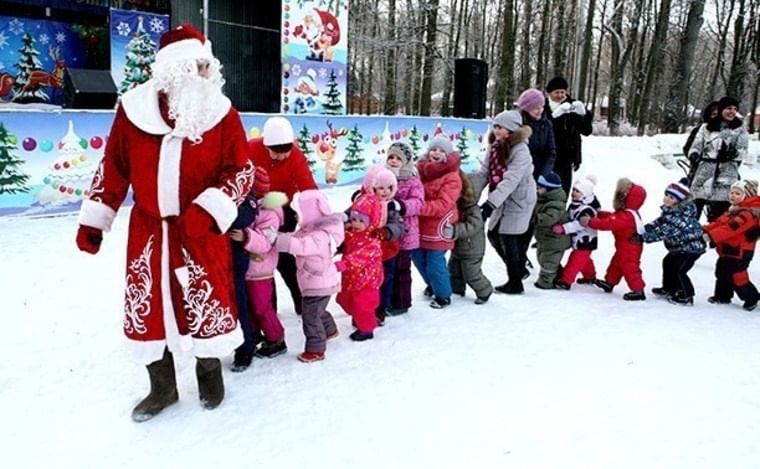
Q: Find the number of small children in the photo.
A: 13